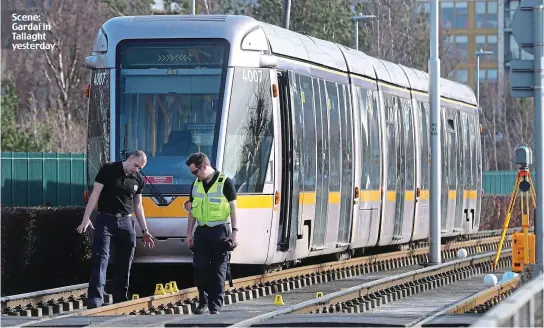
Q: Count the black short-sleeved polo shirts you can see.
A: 2